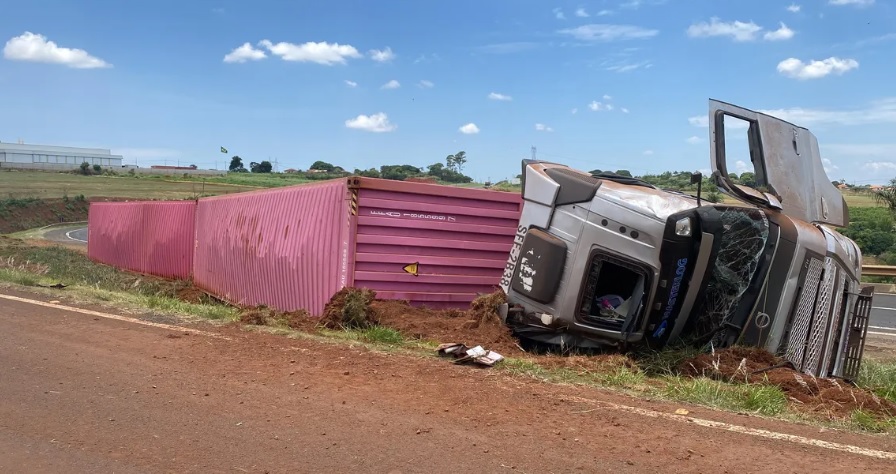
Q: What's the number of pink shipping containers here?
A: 2